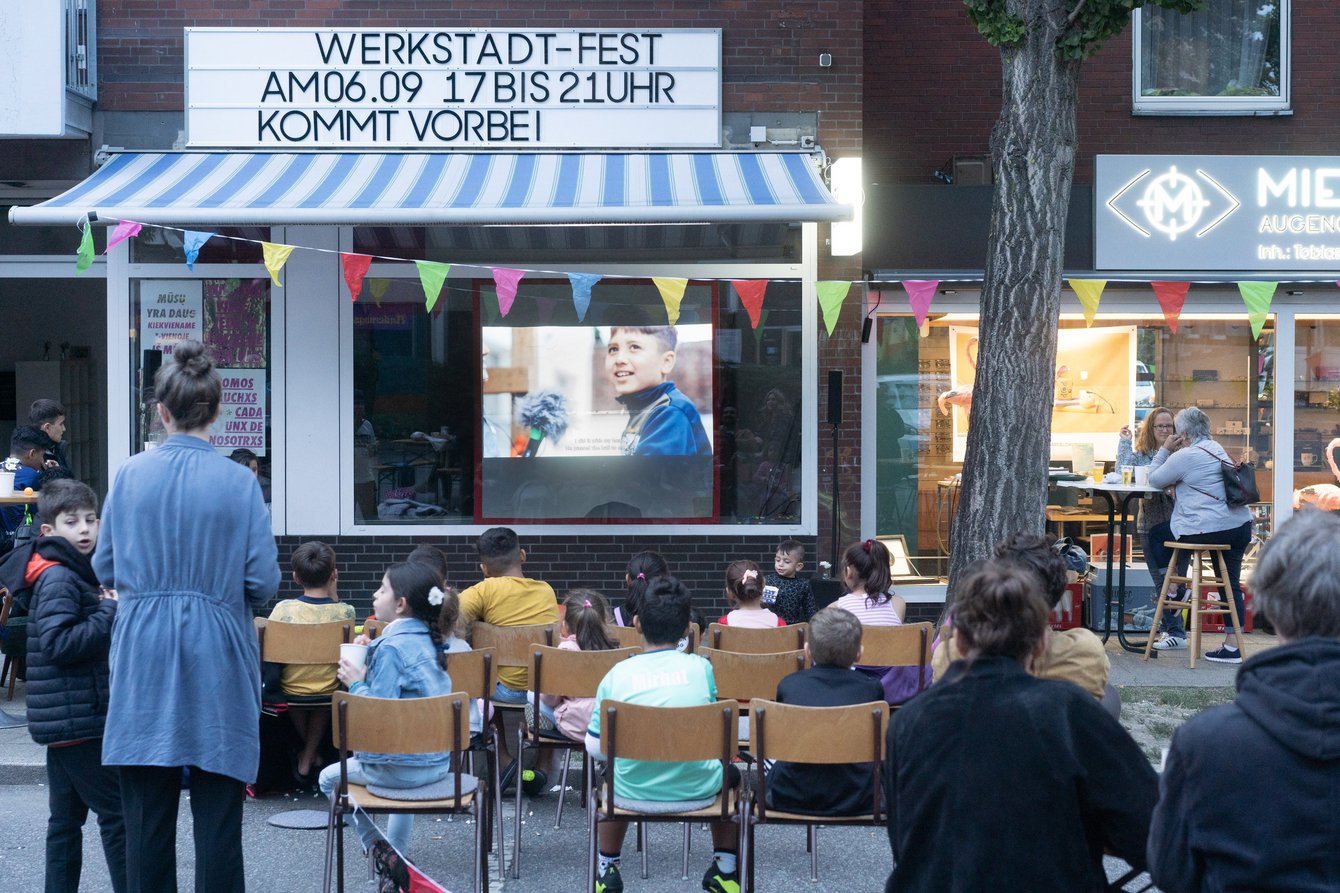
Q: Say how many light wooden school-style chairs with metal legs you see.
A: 12